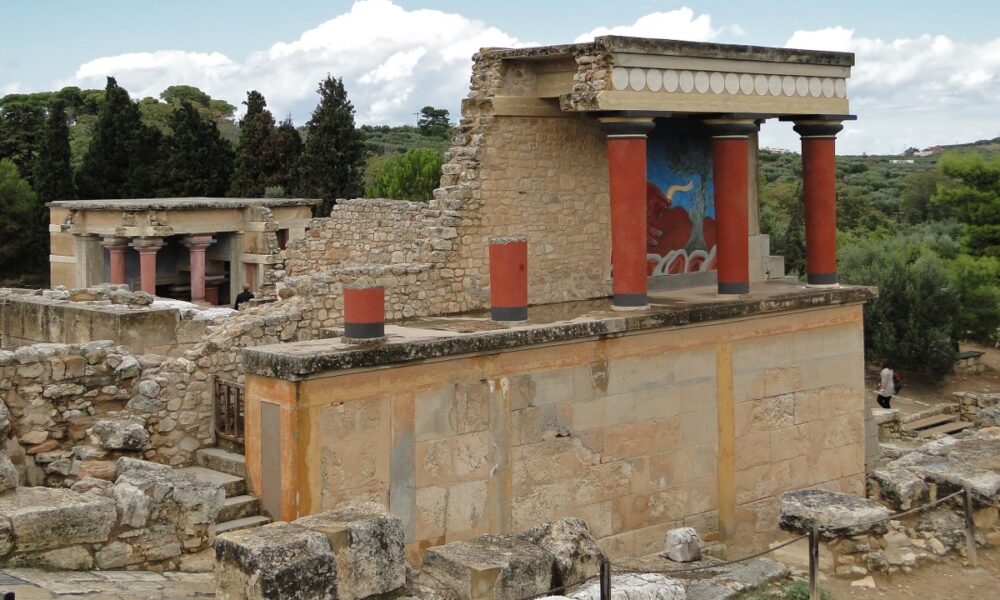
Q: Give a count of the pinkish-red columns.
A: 3